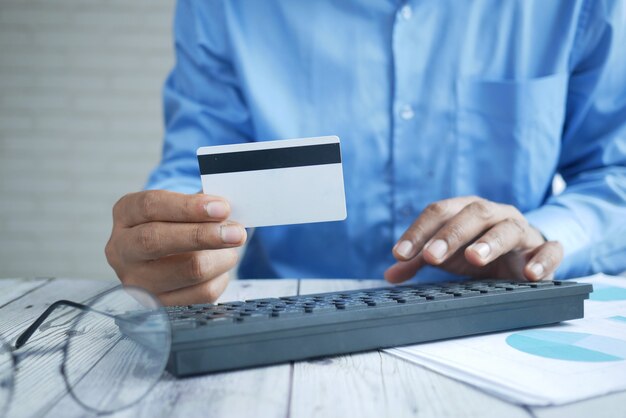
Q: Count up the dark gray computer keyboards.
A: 1